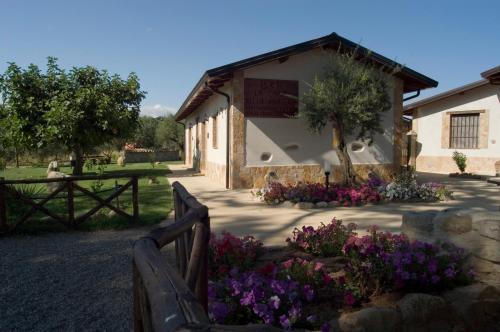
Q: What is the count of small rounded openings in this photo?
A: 3